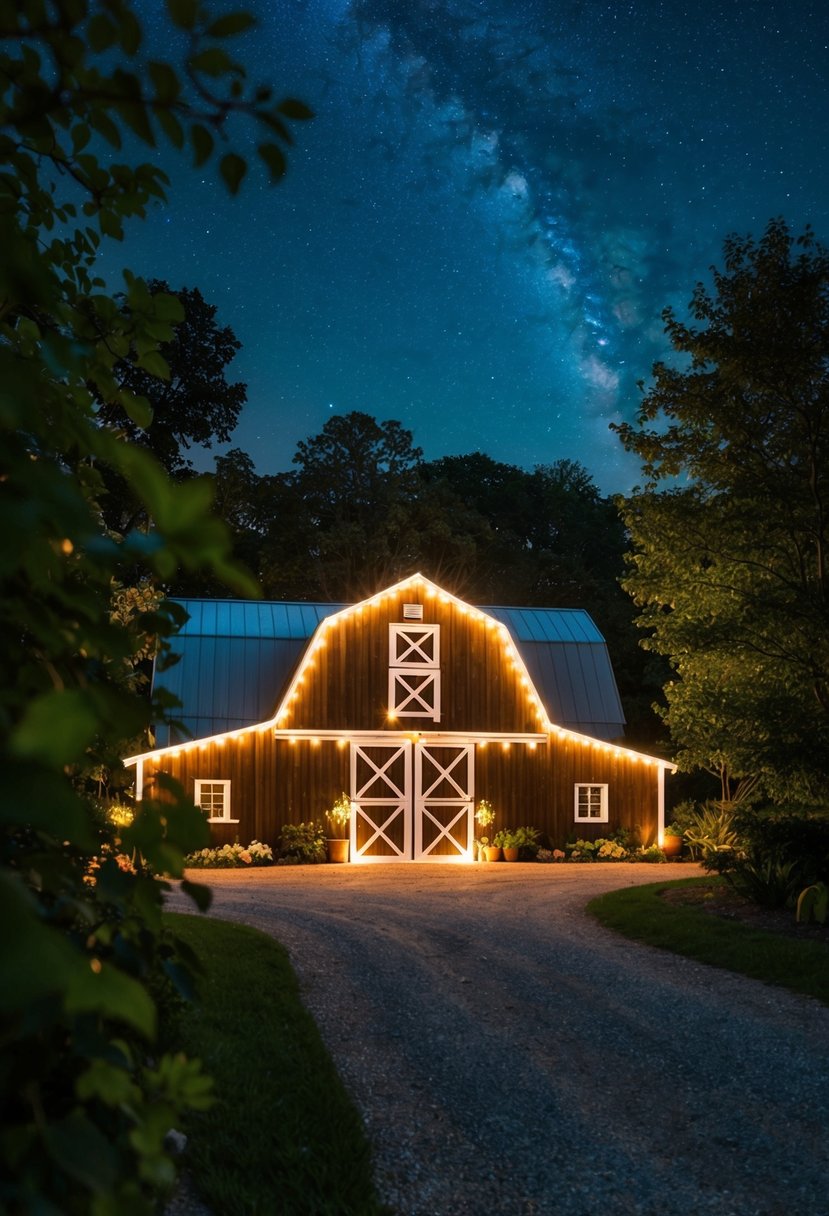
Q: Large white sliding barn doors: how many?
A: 2